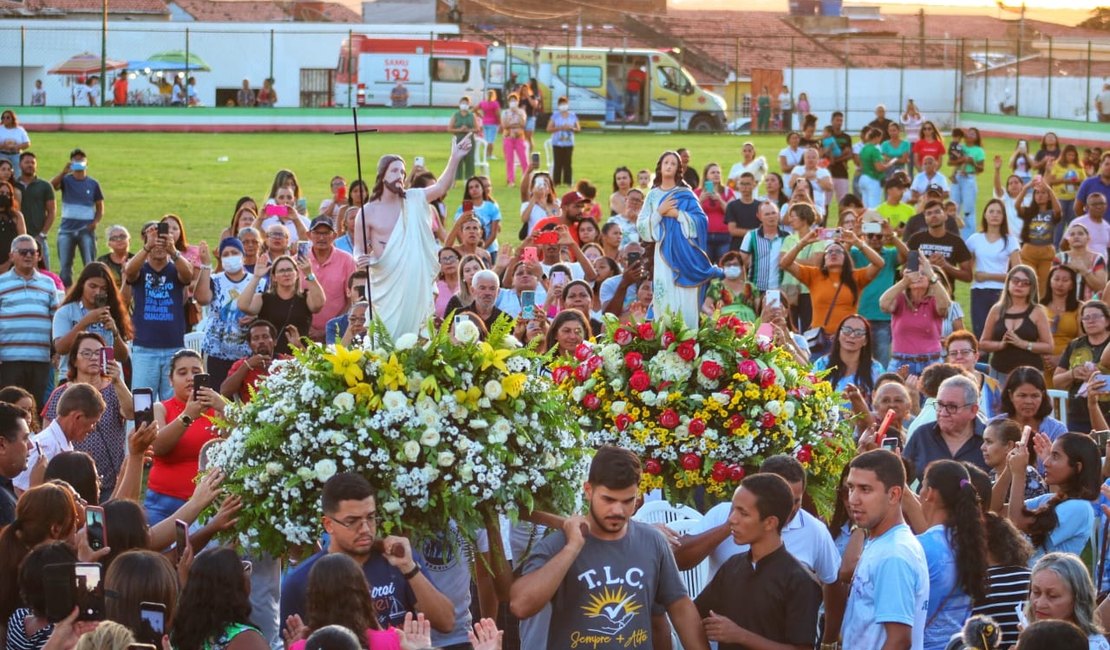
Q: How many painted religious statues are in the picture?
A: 2